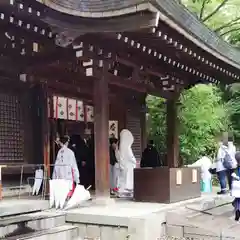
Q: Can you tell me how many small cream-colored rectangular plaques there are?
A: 2